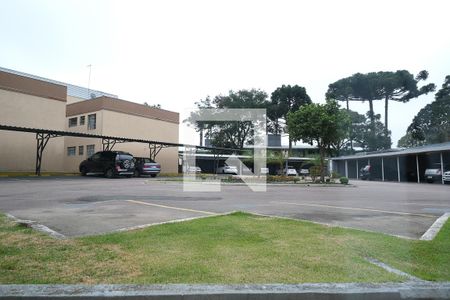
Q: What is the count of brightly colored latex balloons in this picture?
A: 0